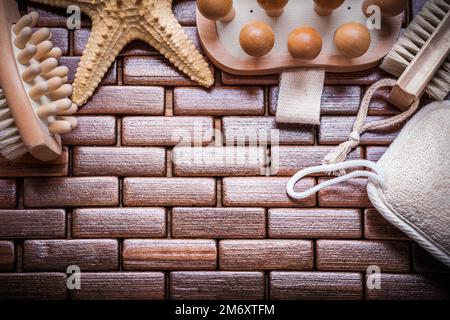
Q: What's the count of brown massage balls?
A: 7